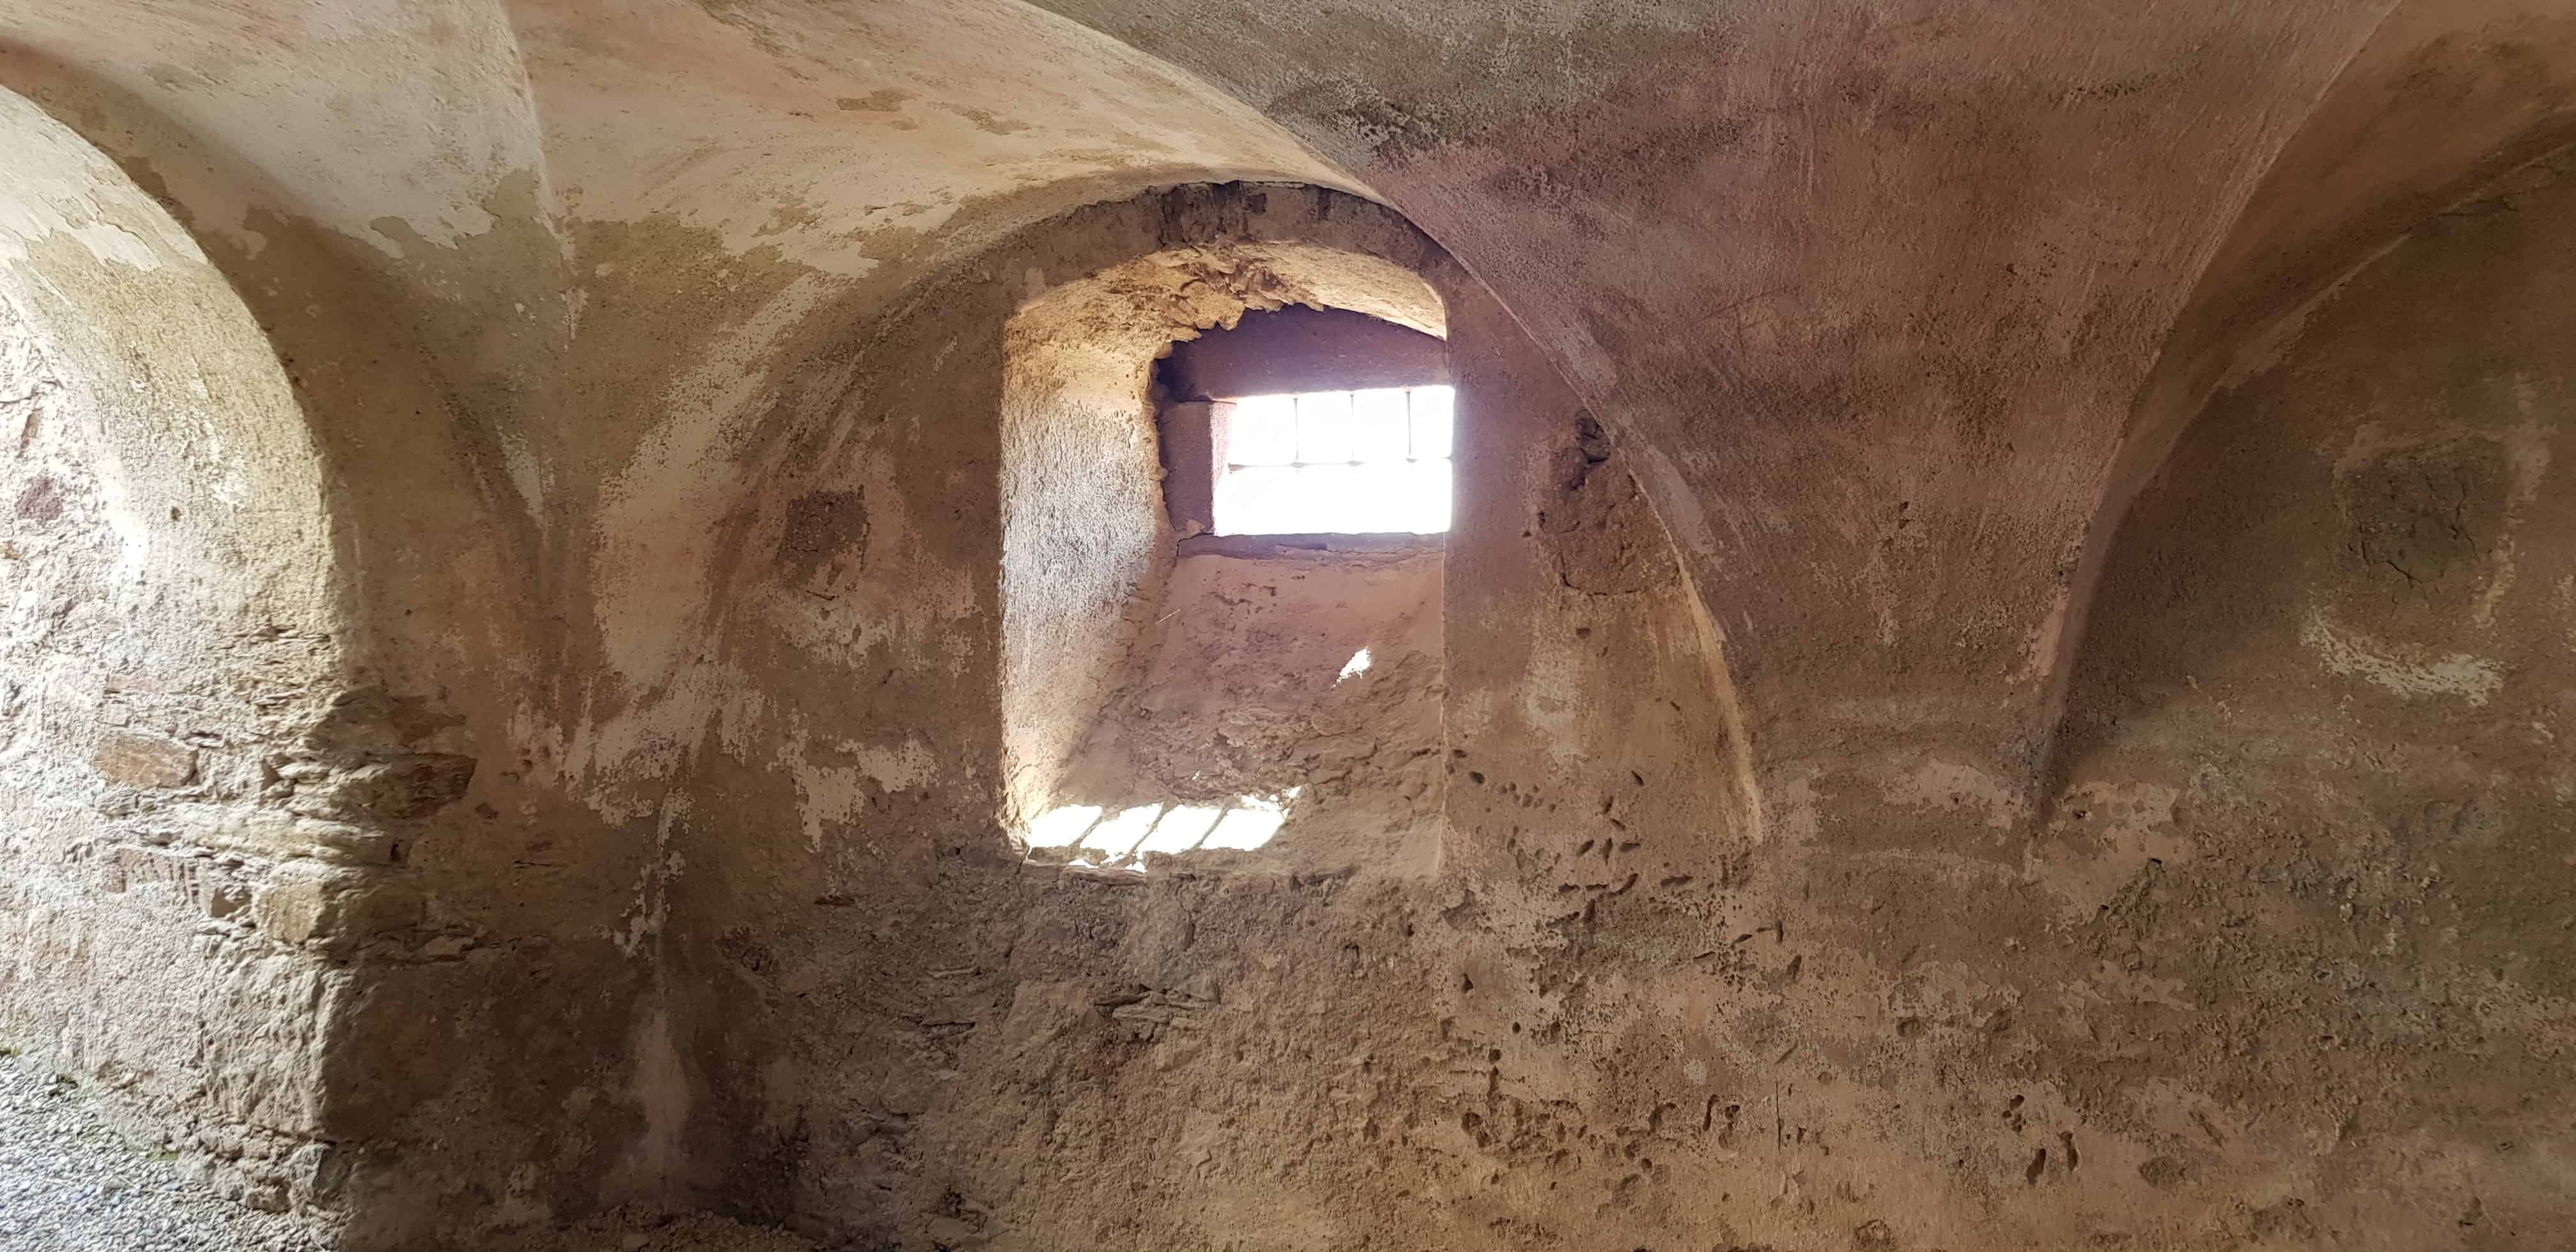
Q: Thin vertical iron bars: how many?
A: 3